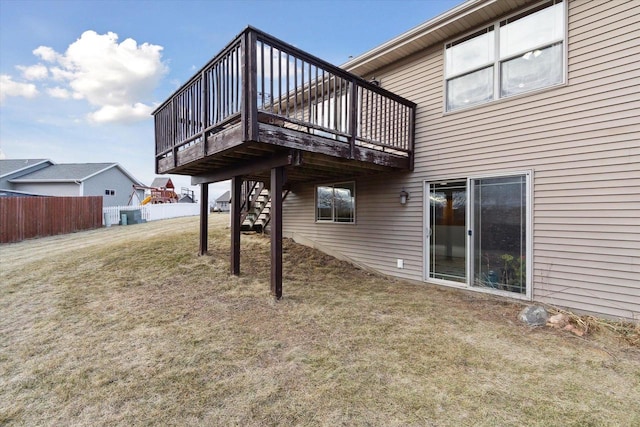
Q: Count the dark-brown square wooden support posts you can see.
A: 3